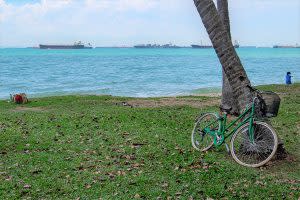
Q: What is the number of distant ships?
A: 4